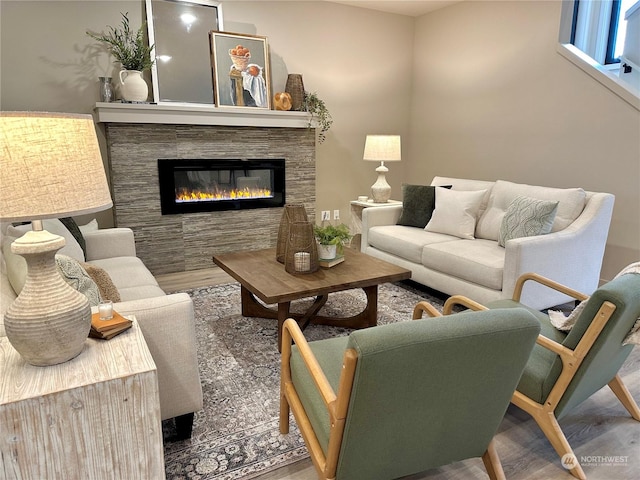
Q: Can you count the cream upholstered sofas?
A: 2